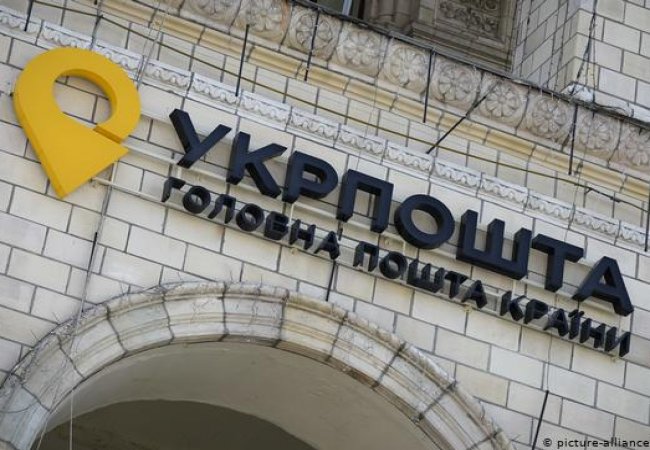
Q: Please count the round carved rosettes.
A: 10